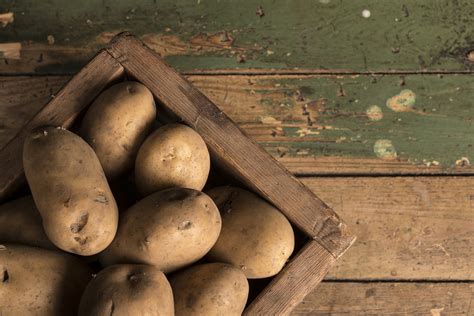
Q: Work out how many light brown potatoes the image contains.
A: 9